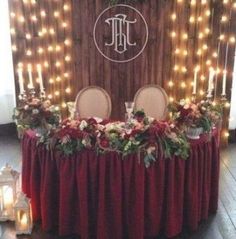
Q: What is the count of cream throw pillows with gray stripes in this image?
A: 0